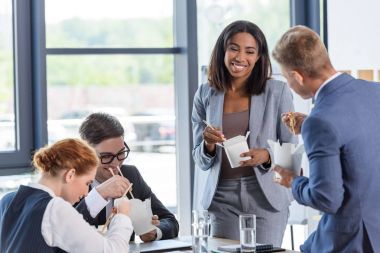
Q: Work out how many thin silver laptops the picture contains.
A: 1